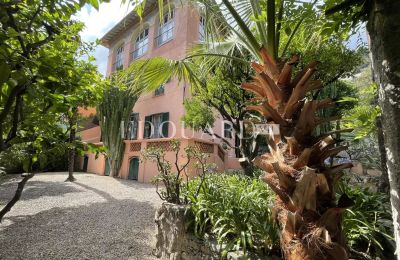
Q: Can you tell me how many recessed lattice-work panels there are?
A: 4